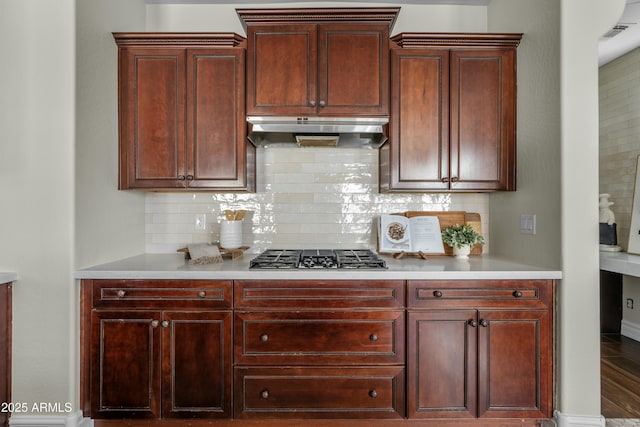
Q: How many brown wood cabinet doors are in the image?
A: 10